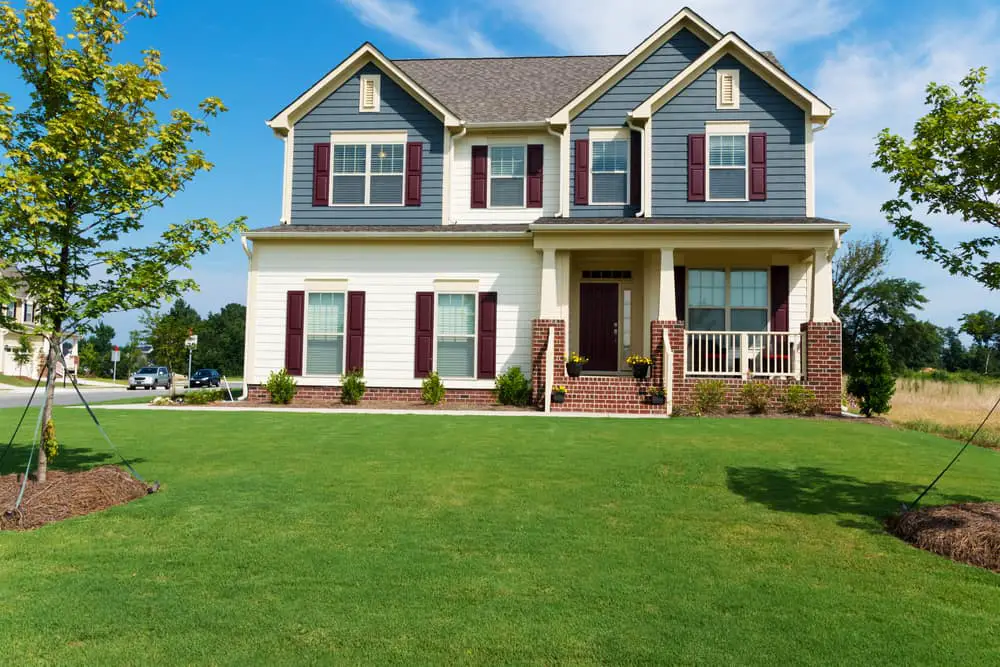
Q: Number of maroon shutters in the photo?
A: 14